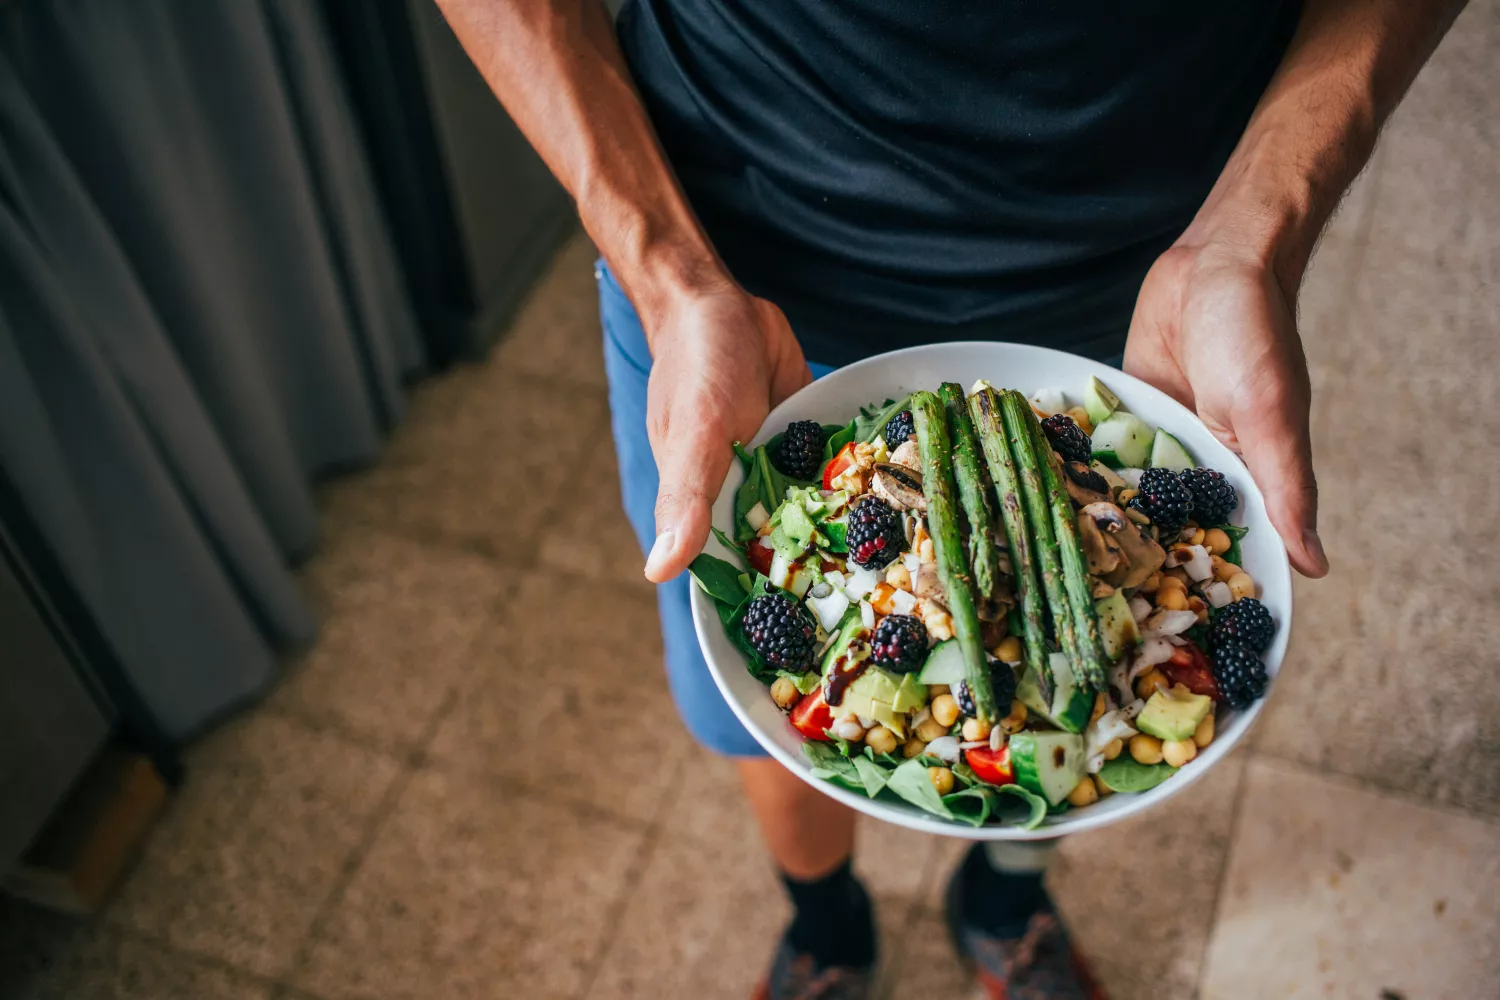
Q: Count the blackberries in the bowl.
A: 11